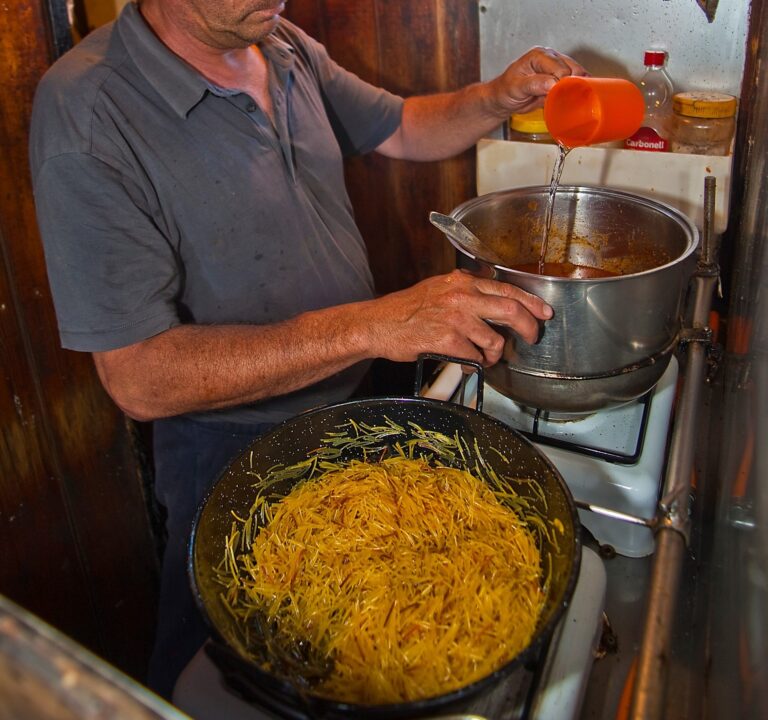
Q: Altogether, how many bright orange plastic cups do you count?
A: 1